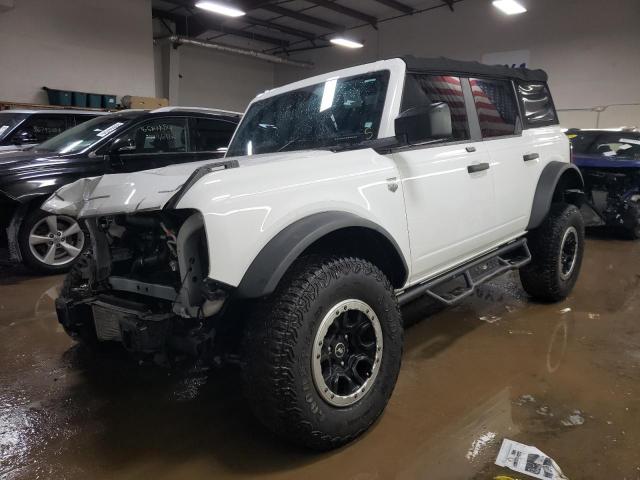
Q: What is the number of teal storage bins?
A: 4